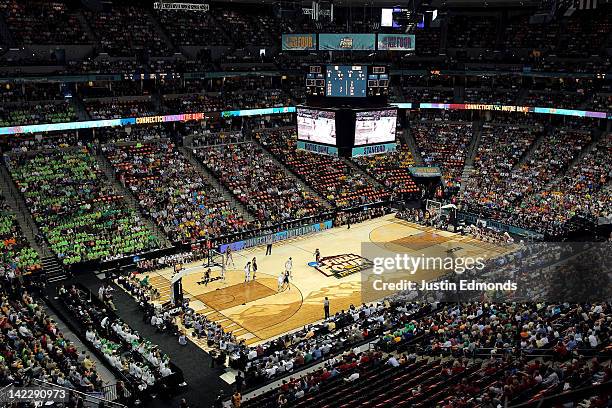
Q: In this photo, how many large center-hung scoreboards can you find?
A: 1